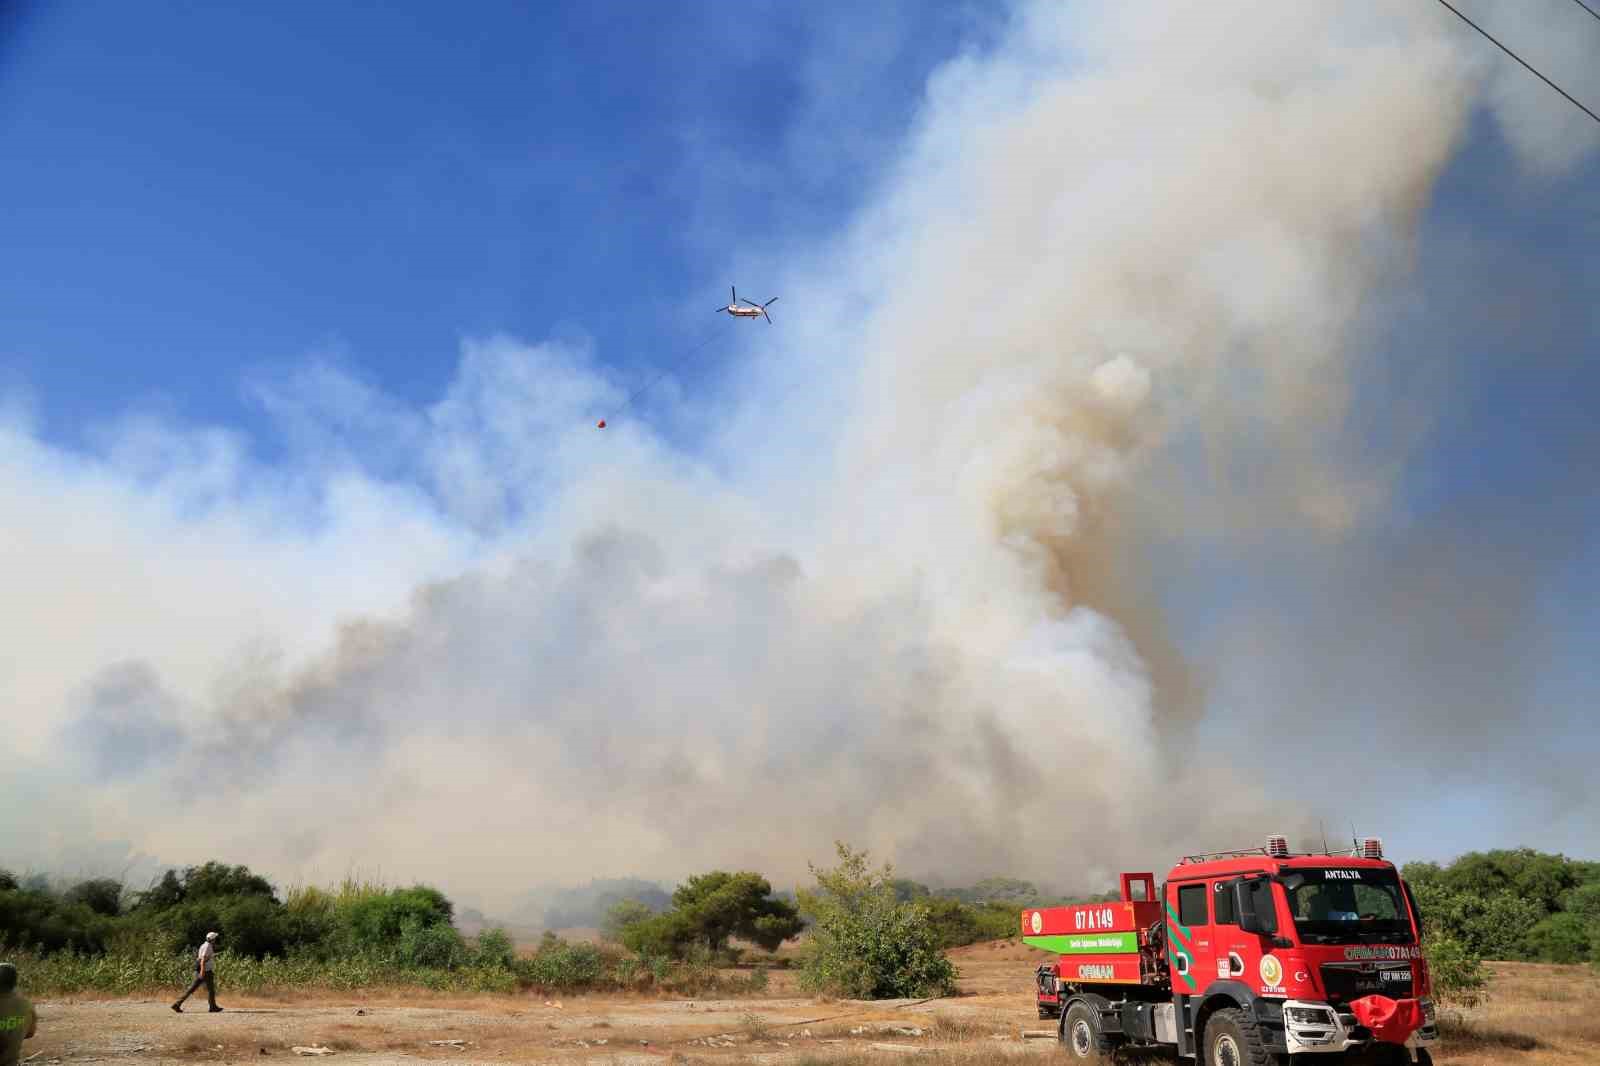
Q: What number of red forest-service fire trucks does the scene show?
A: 1